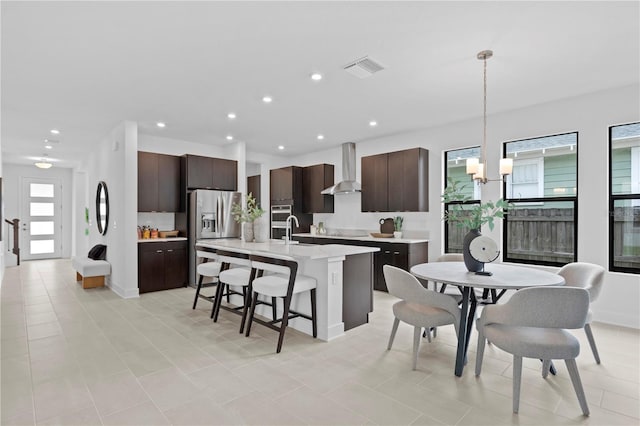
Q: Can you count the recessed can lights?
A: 10